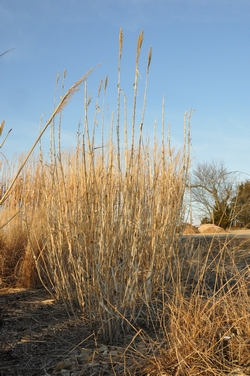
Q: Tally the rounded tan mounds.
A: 2